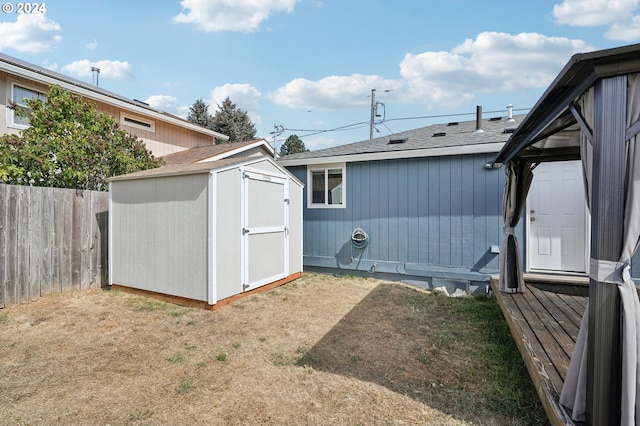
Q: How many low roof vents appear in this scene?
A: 5